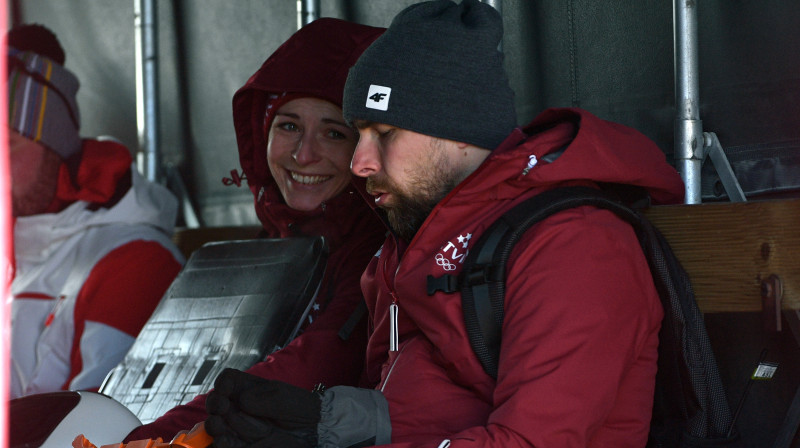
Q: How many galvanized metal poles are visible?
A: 4